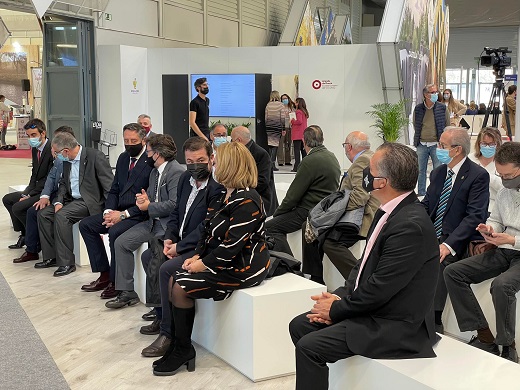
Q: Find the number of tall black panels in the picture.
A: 2